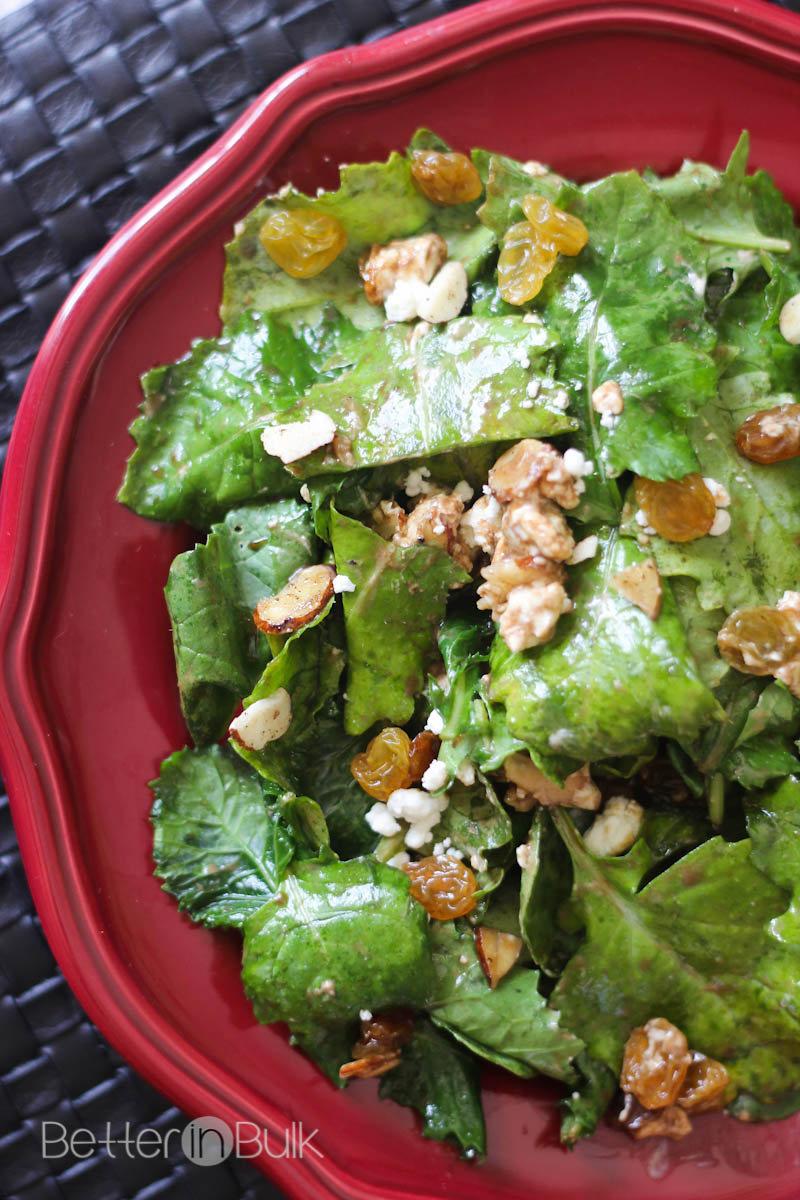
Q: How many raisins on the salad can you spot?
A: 13